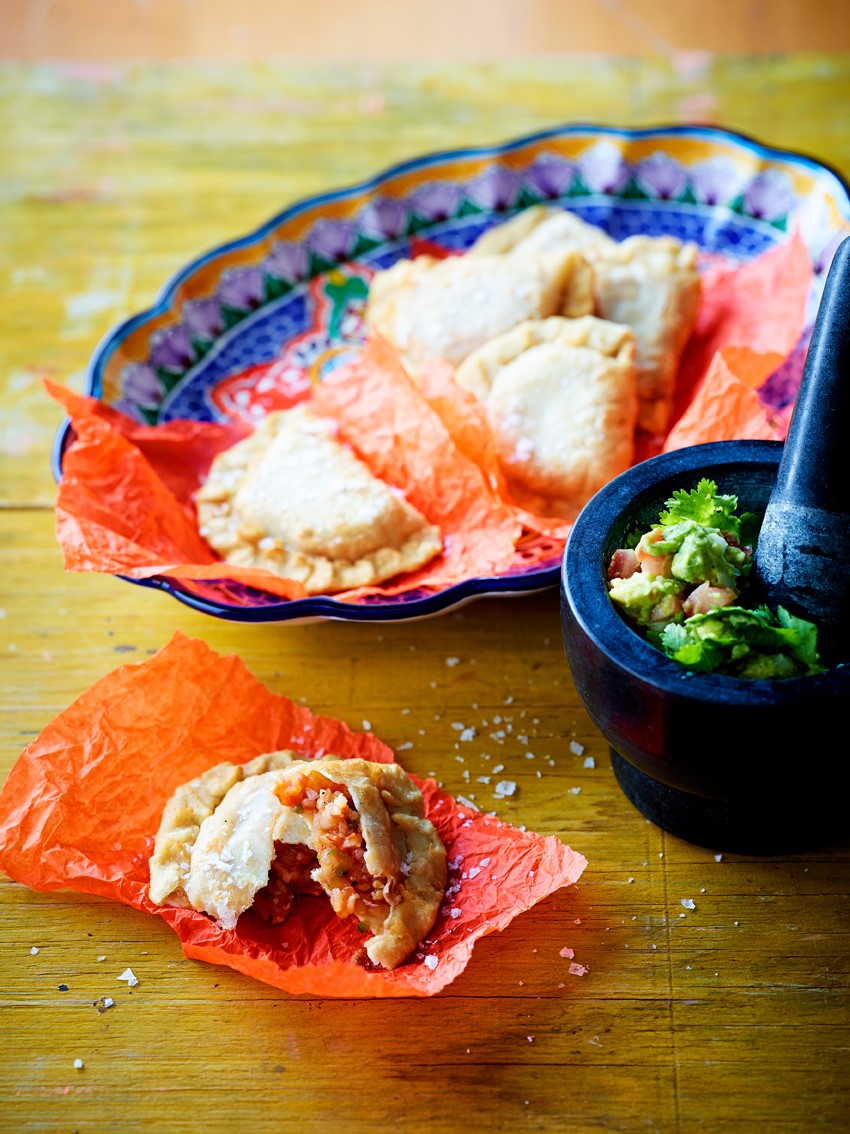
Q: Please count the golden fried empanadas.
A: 6